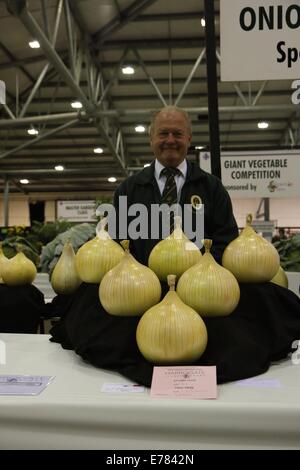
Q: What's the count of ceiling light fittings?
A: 13